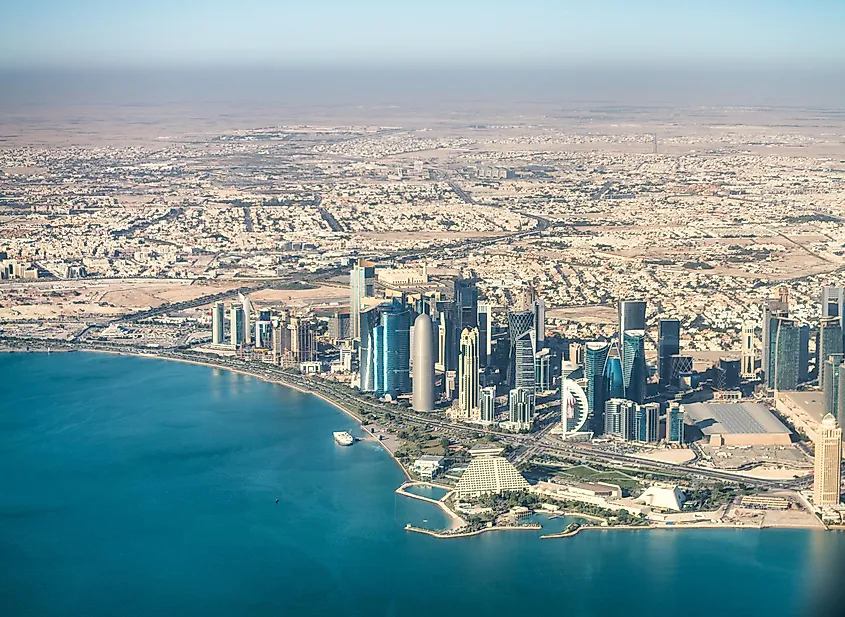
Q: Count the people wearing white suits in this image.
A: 0